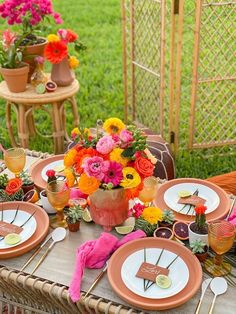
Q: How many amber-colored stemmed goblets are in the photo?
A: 4